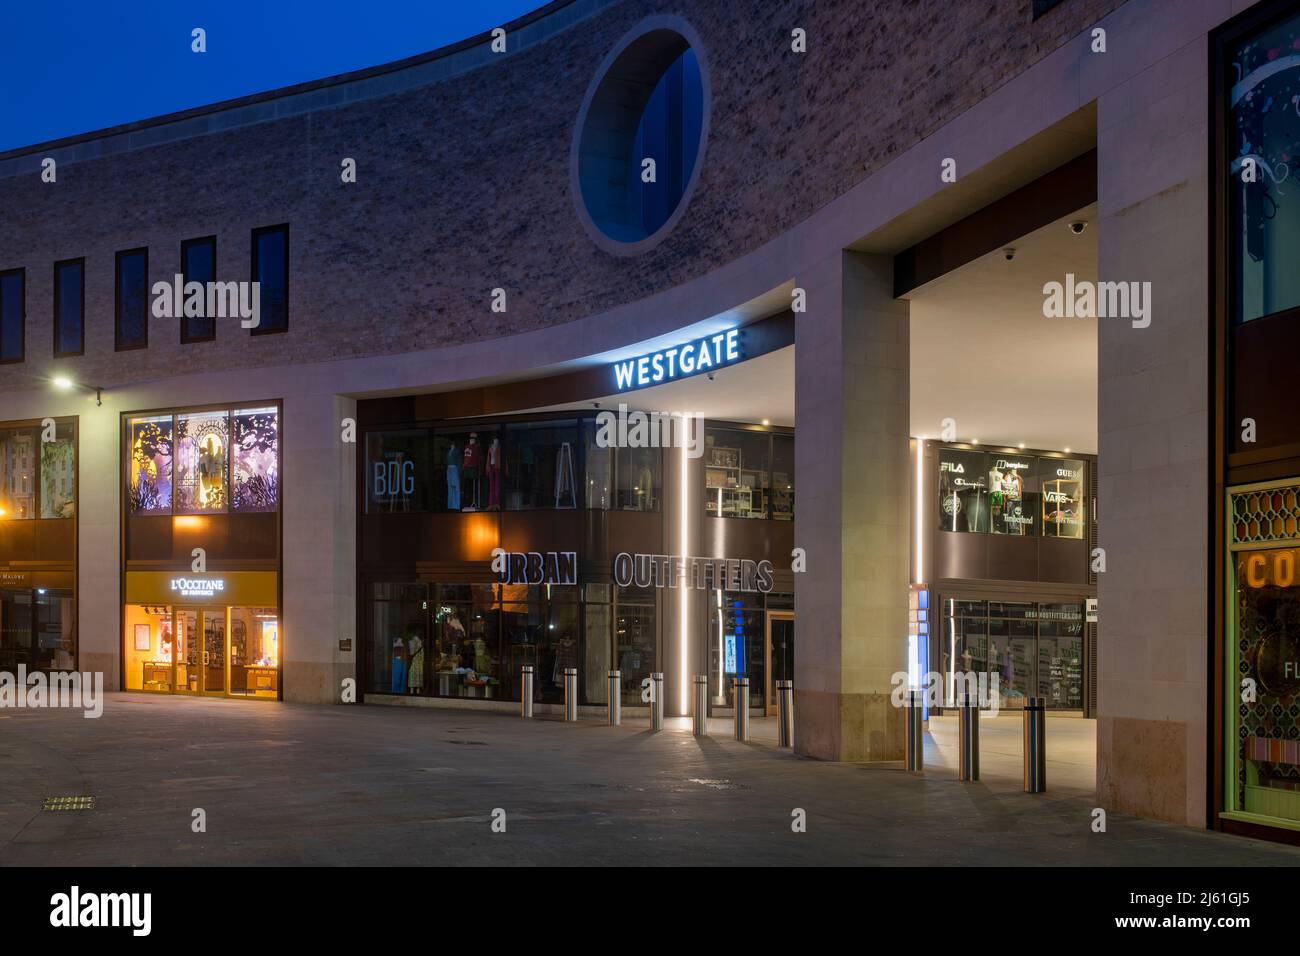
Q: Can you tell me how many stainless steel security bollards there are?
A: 10